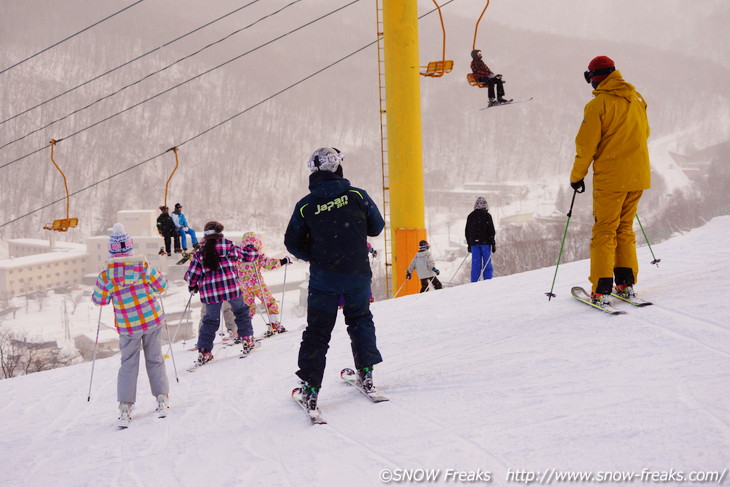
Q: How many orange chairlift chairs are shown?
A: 4